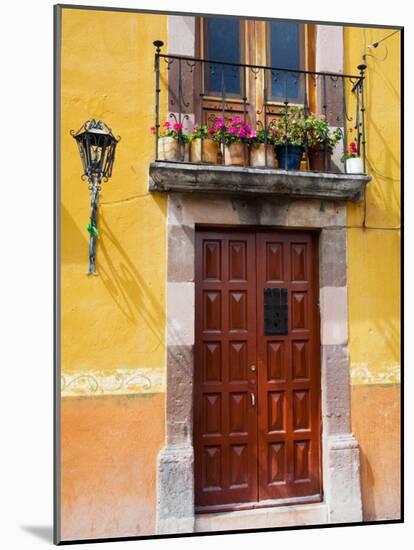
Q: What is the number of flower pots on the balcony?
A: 7